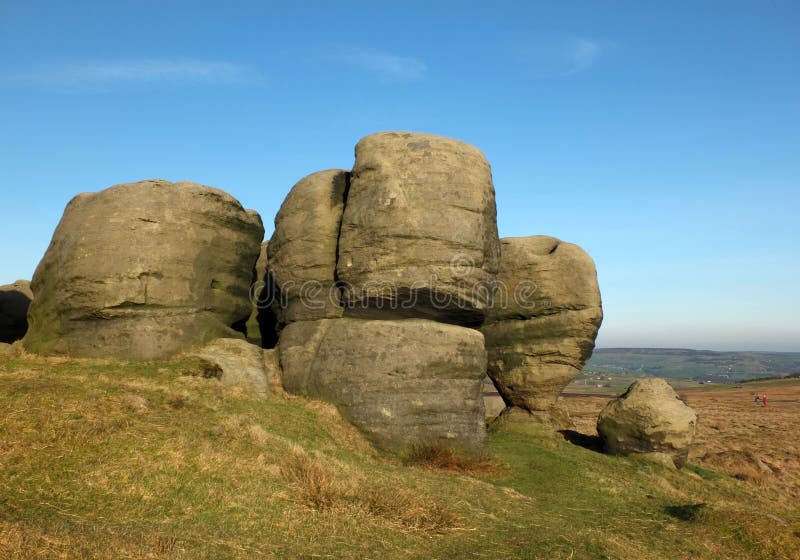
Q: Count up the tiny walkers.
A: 2